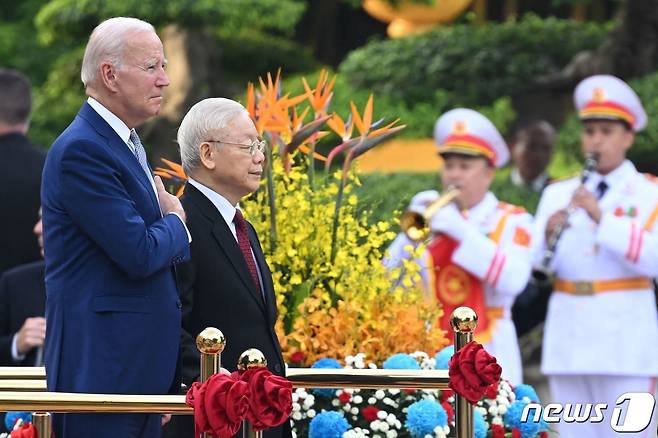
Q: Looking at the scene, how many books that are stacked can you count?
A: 0